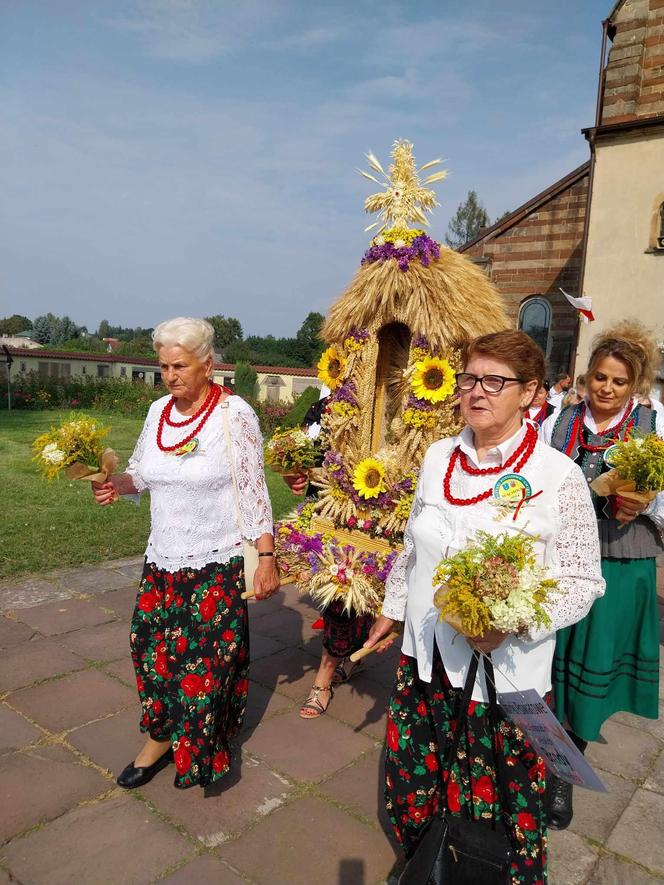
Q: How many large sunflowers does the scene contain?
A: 3